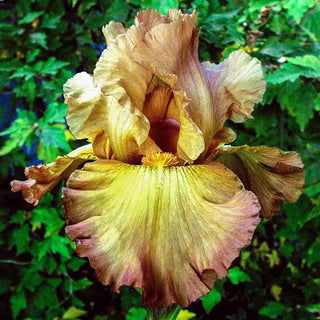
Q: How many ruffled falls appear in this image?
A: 3